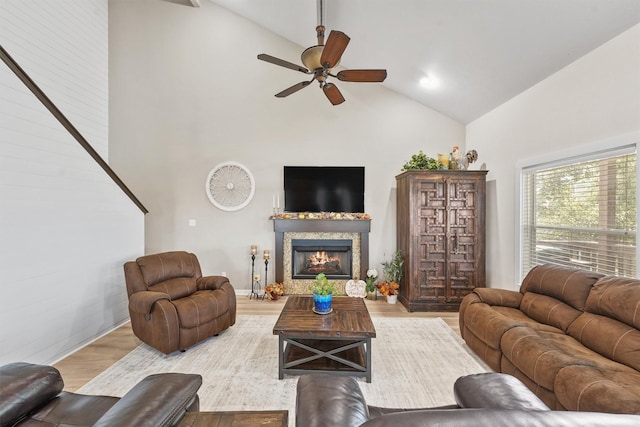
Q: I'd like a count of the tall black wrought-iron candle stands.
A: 2